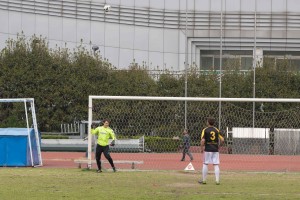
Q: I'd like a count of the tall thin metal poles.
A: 3